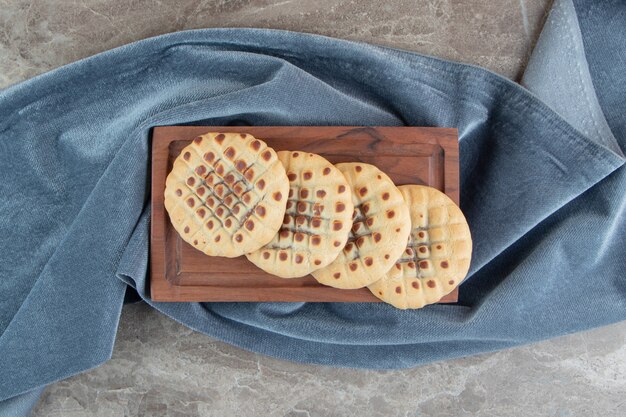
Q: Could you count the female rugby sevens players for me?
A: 0